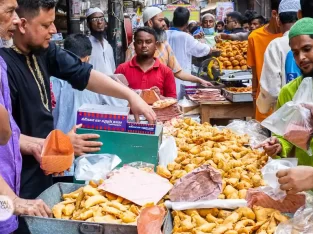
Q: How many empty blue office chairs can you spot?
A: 0